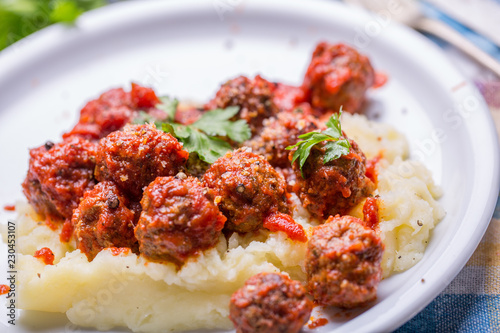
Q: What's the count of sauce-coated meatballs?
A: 12